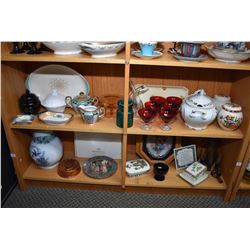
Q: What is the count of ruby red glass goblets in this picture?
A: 6